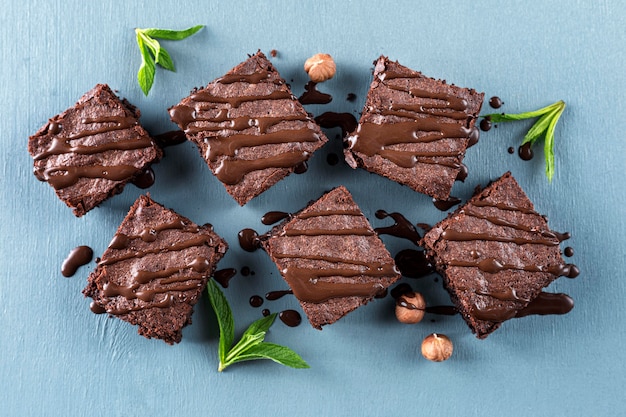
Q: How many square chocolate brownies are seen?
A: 6